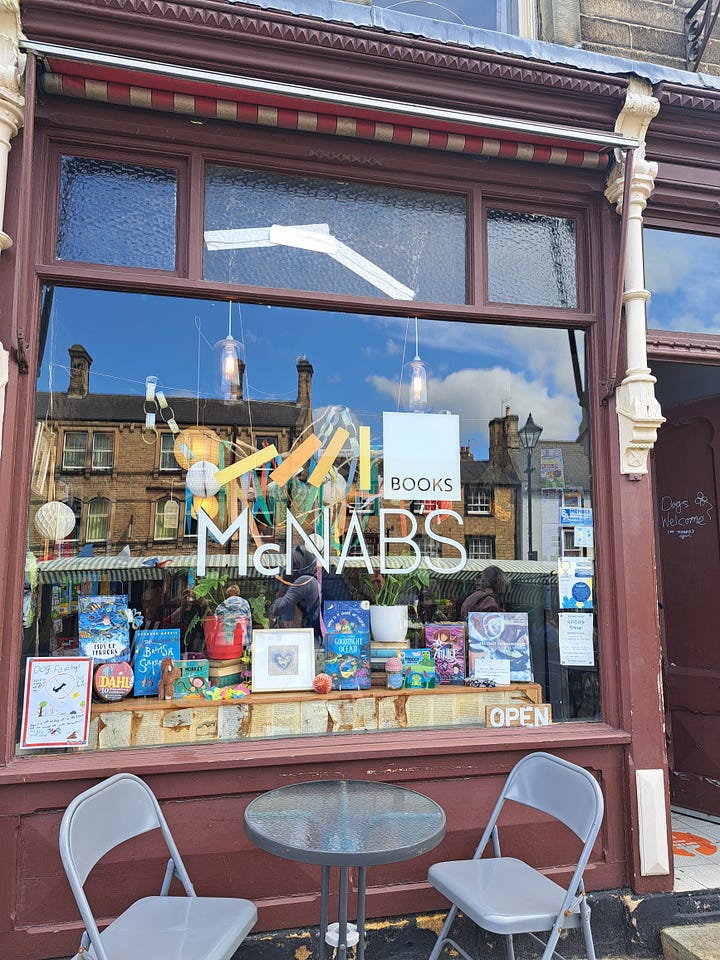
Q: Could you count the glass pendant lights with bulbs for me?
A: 2